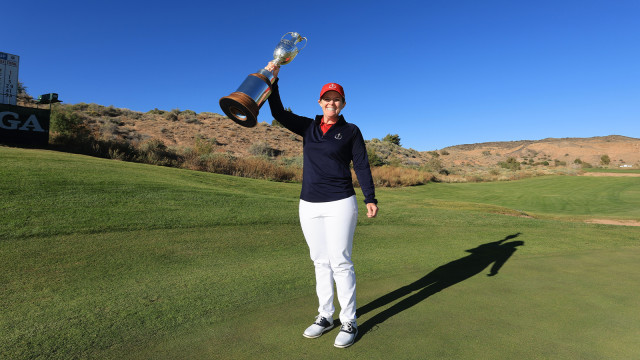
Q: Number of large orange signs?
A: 0